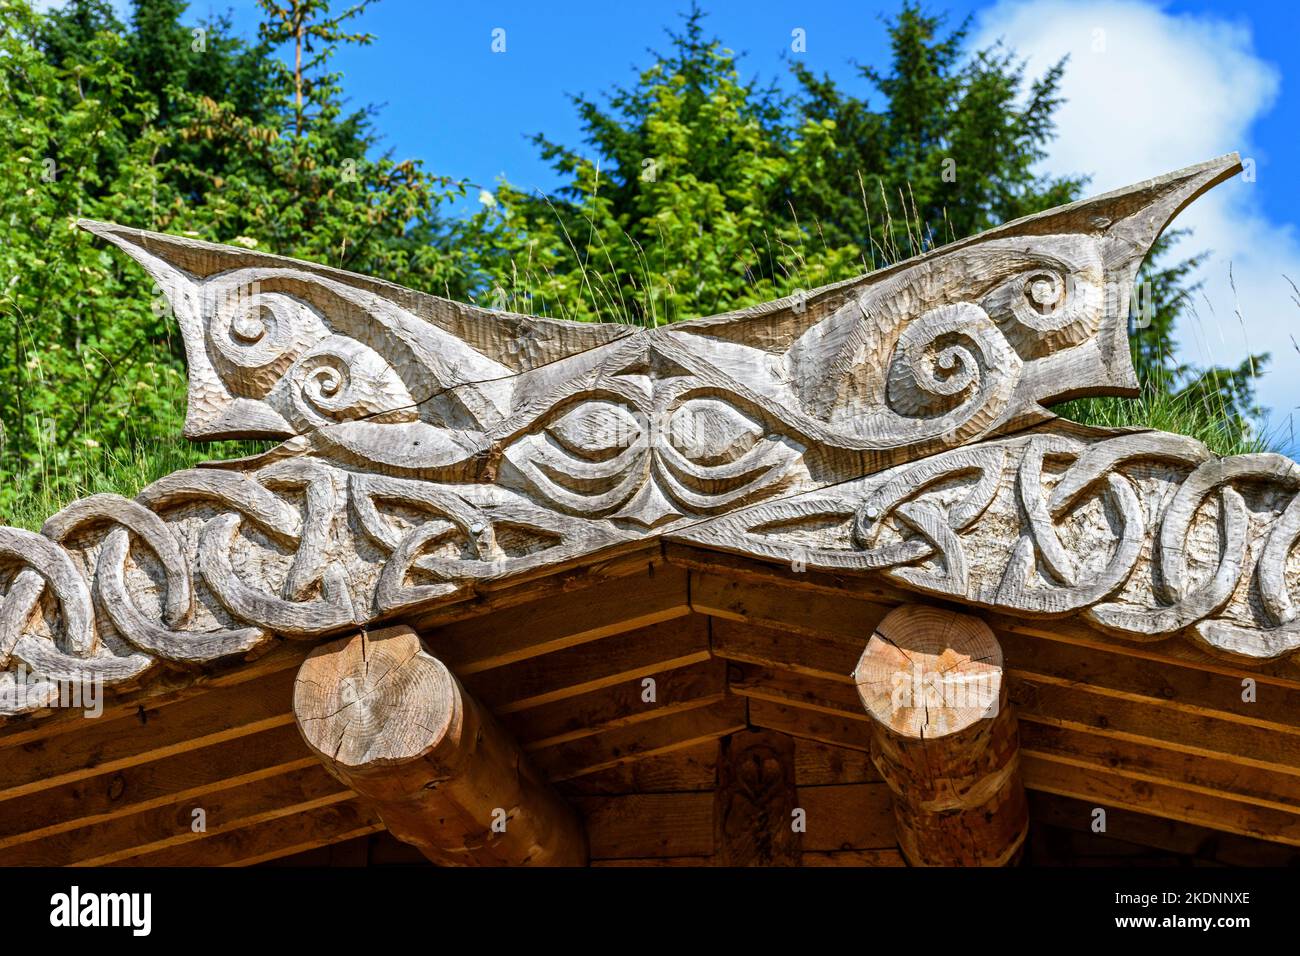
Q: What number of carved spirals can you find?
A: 4